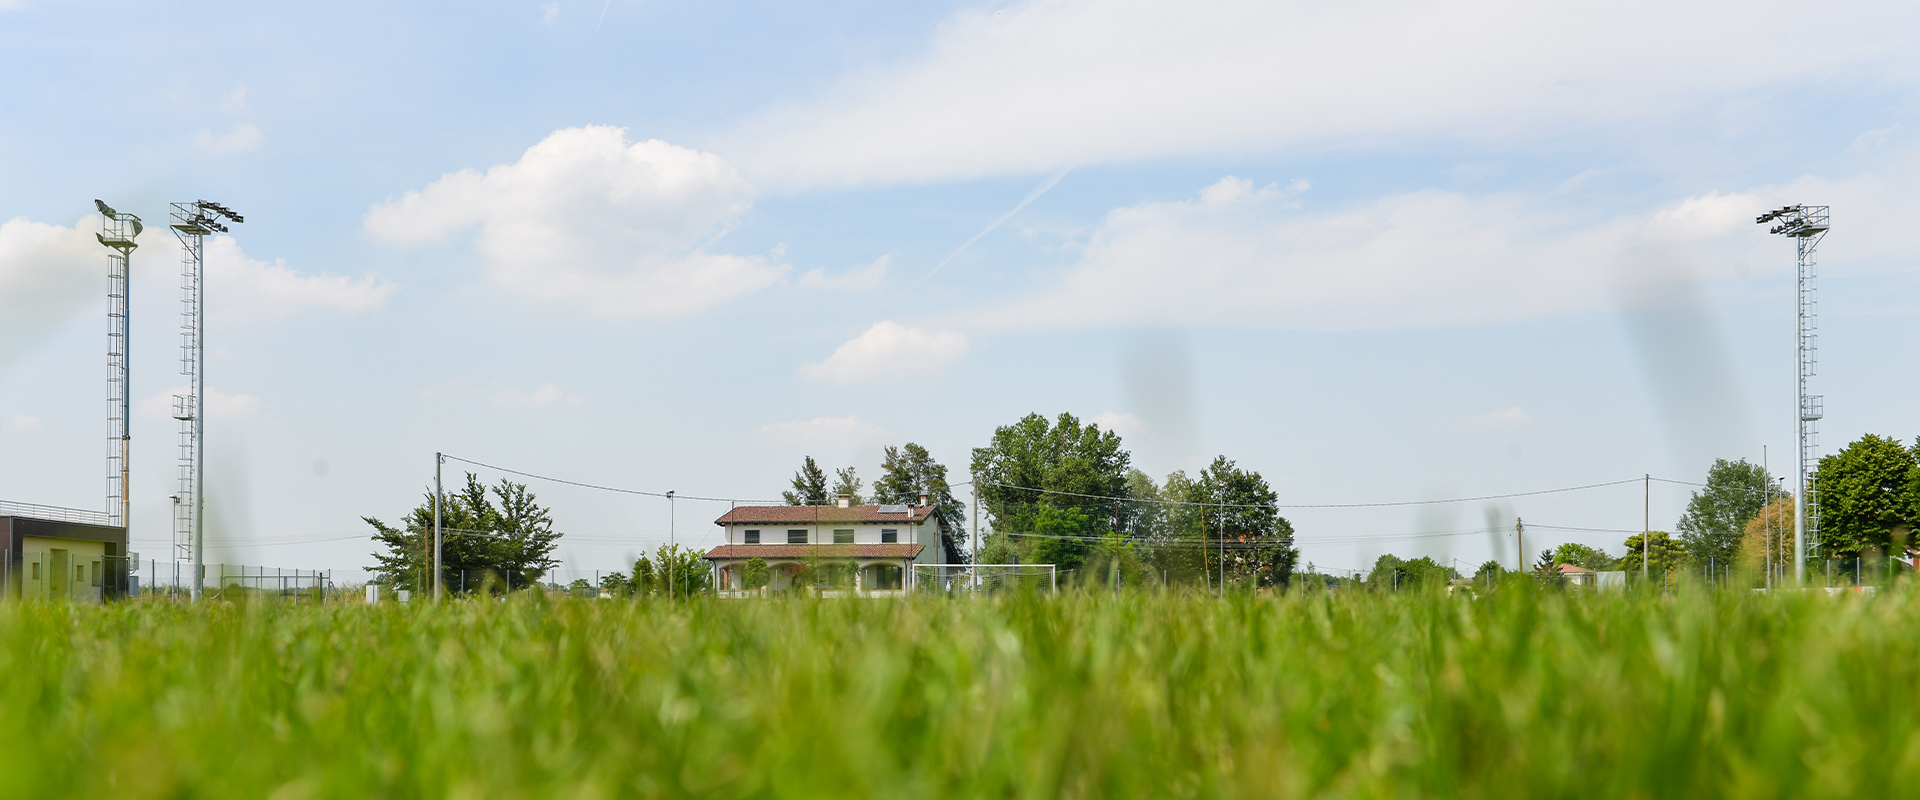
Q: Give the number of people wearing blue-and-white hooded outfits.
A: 0